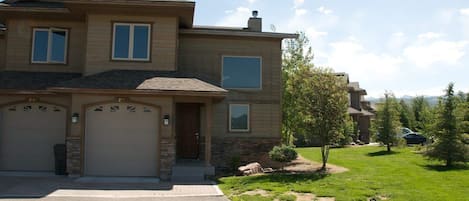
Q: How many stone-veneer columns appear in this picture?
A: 2